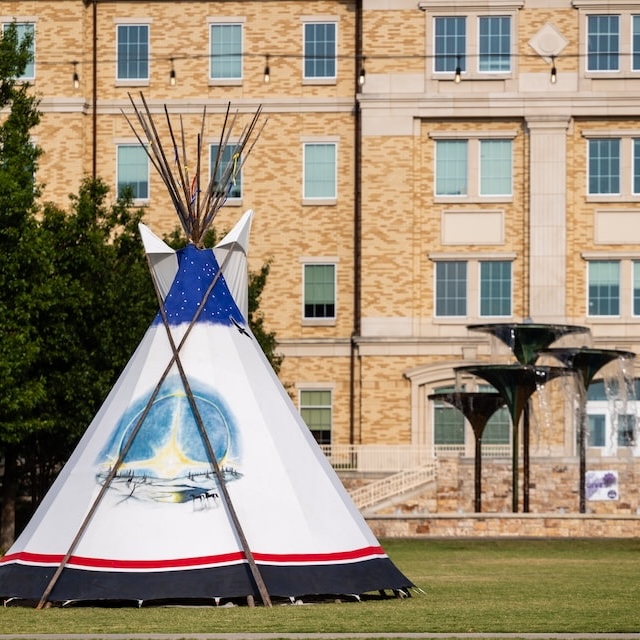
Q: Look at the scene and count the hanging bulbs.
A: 6